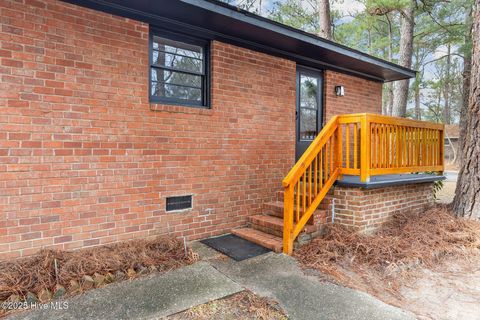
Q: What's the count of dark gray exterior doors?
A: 1